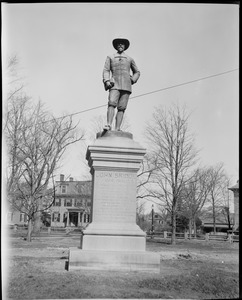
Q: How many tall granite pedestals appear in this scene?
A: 1